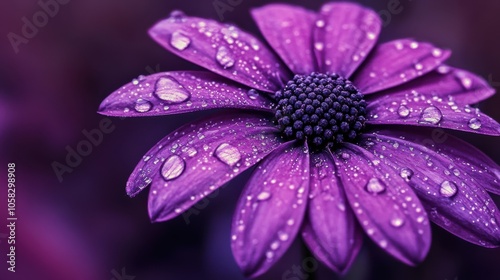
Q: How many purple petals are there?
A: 14